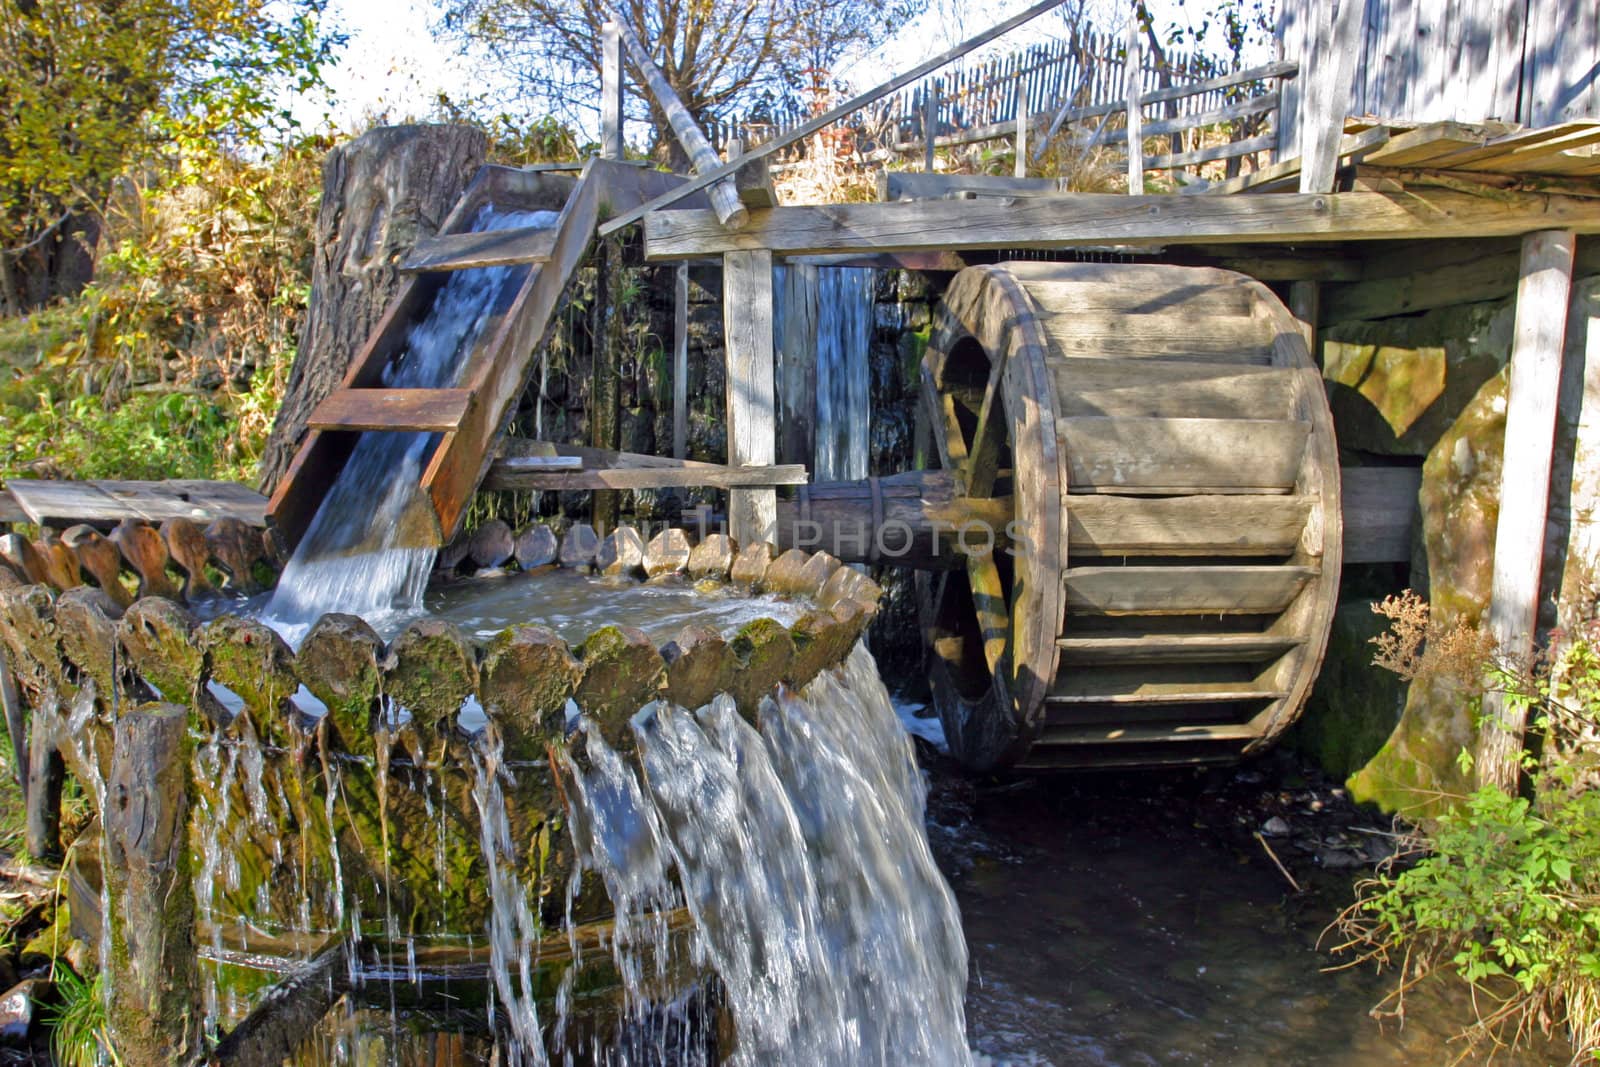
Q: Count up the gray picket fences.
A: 1